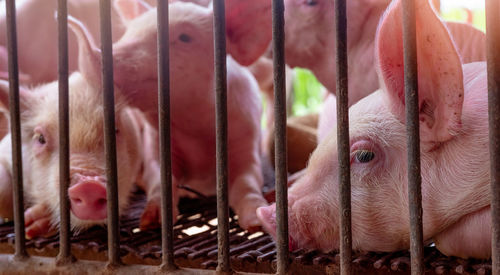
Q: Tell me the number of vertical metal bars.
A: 9